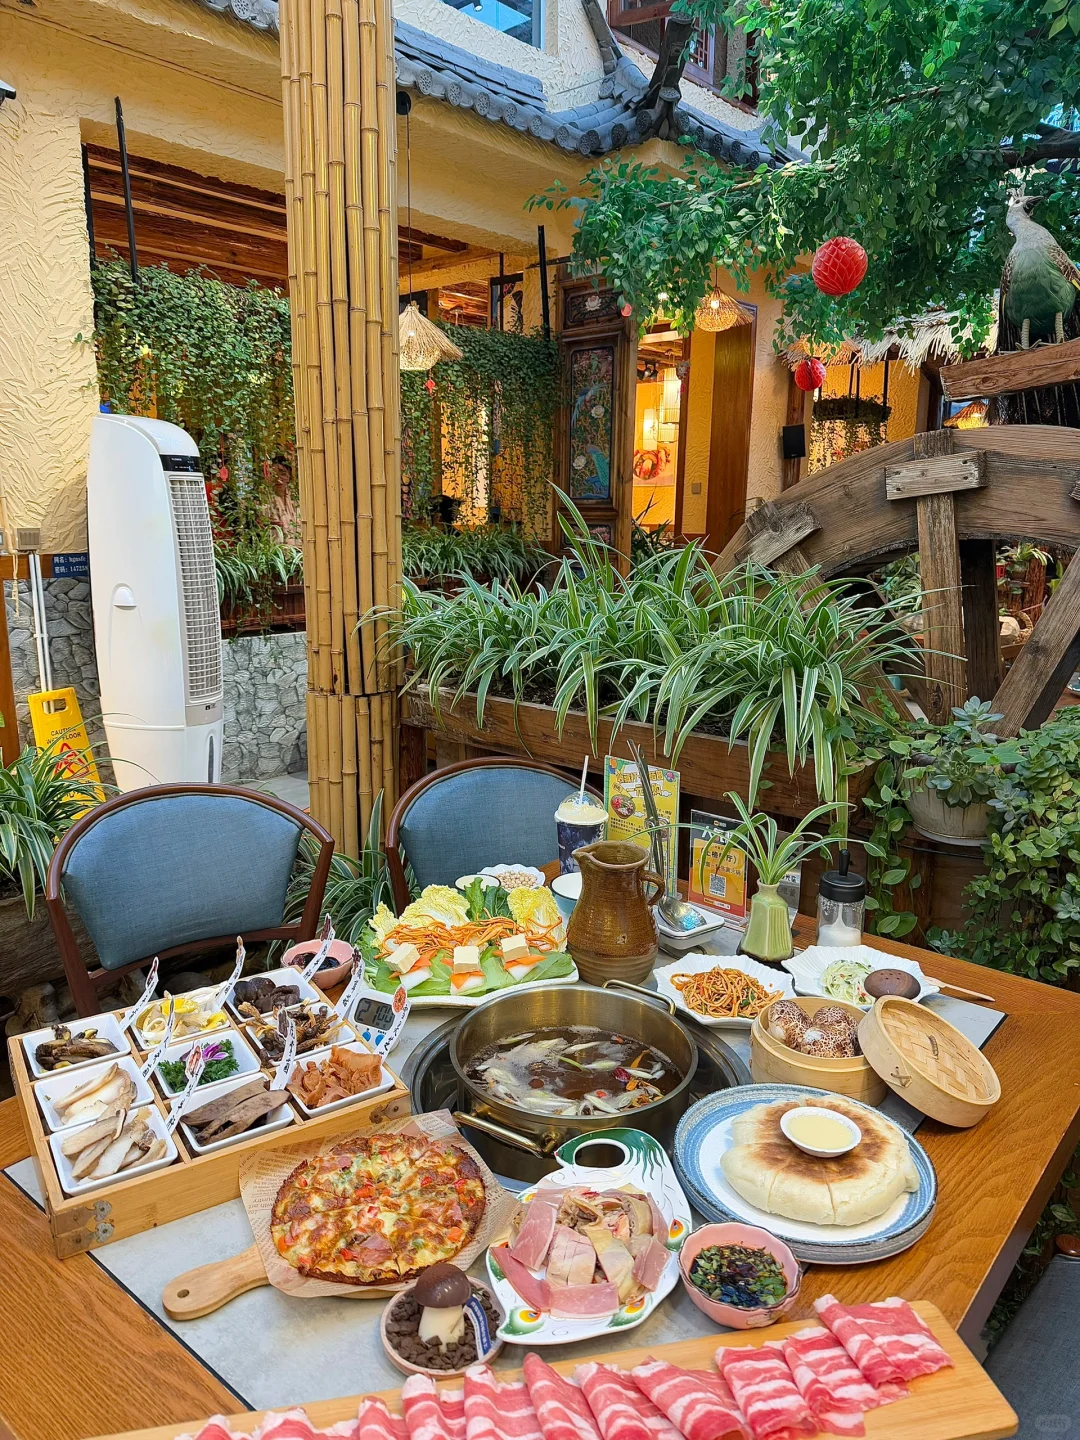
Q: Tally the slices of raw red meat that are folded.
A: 11